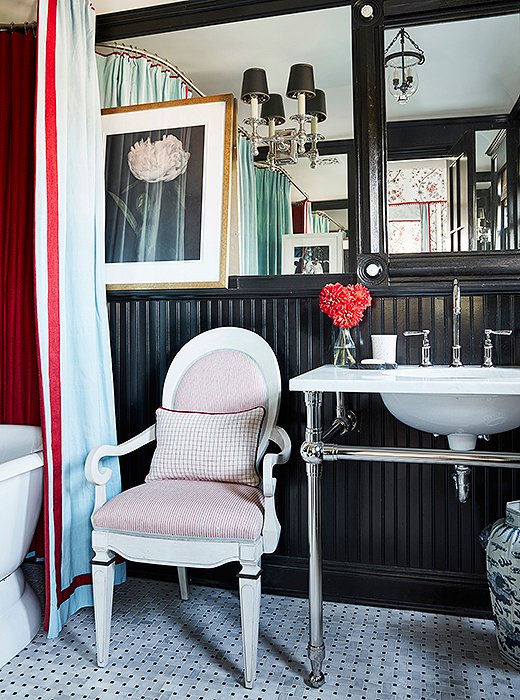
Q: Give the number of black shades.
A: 4